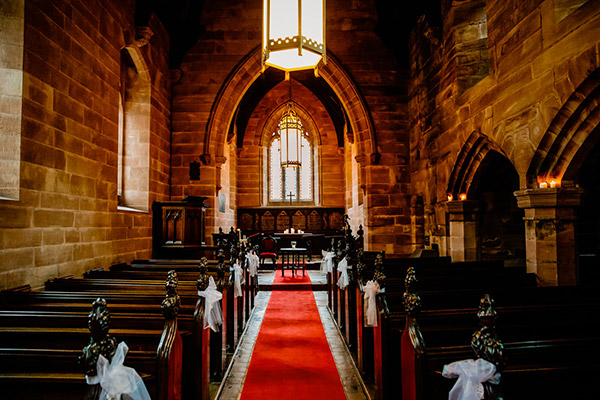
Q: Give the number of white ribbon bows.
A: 8